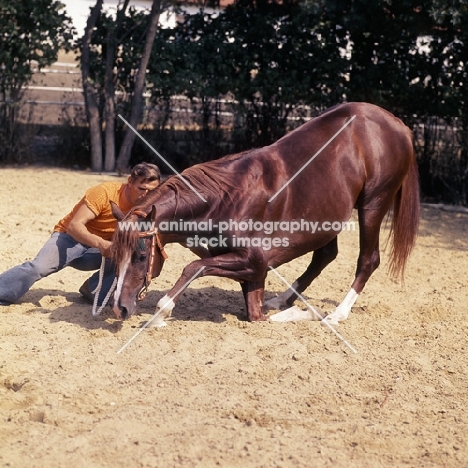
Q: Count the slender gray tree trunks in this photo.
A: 3